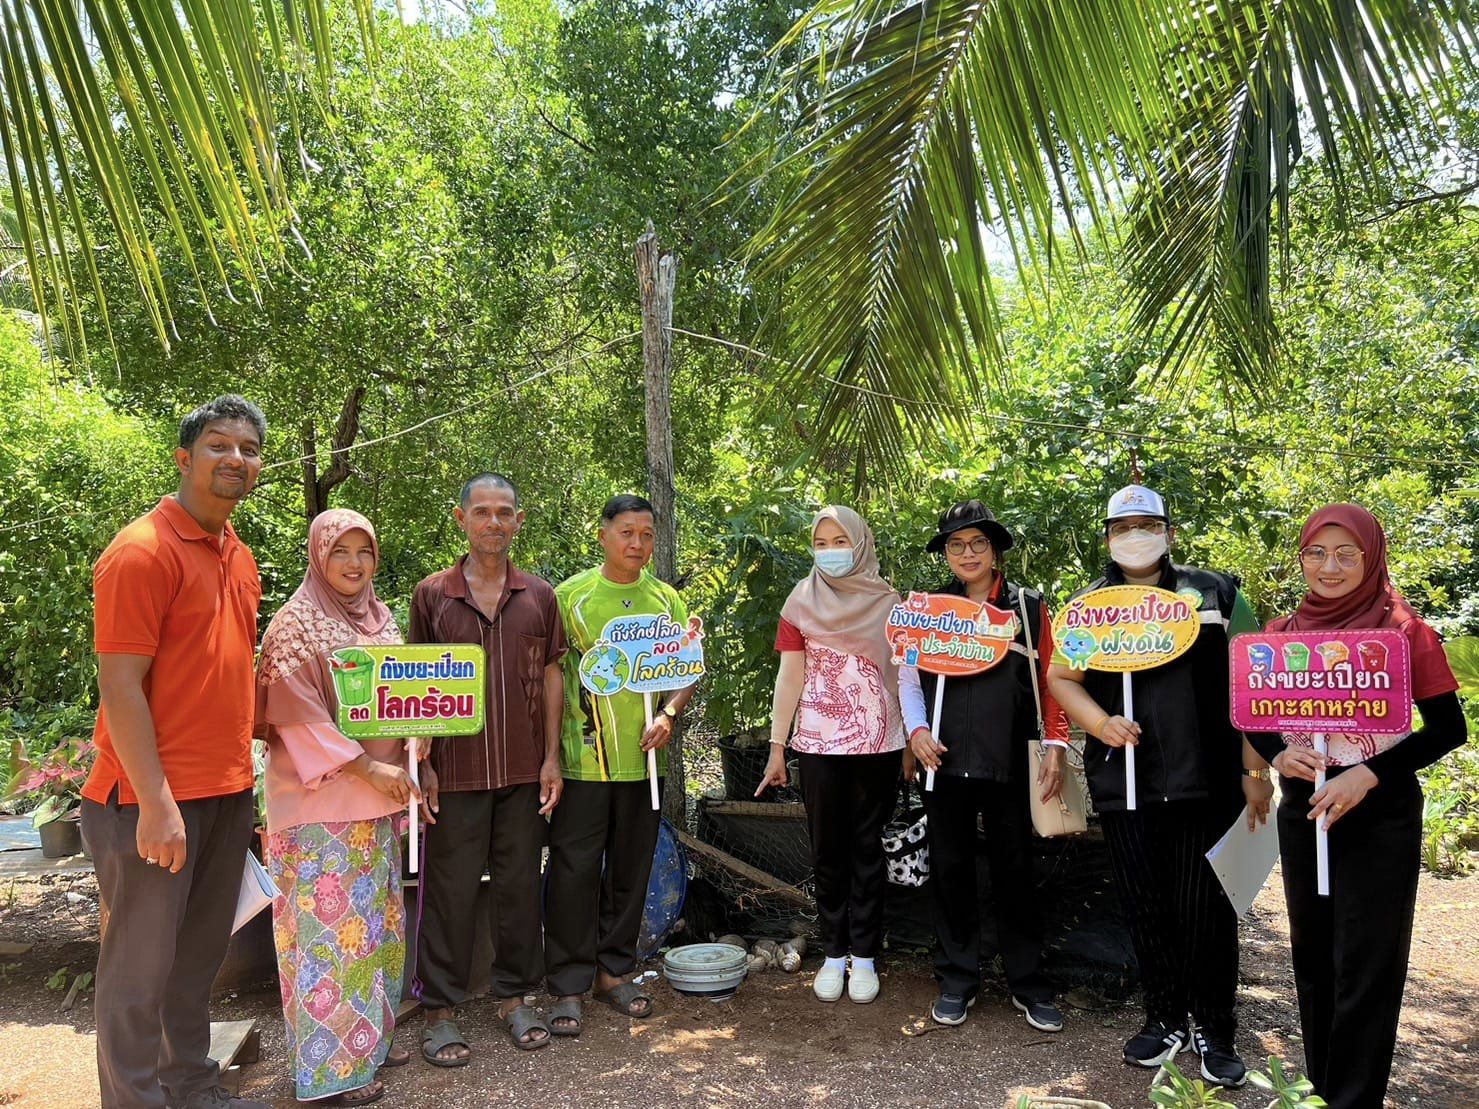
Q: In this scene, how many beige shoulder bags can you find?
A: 1